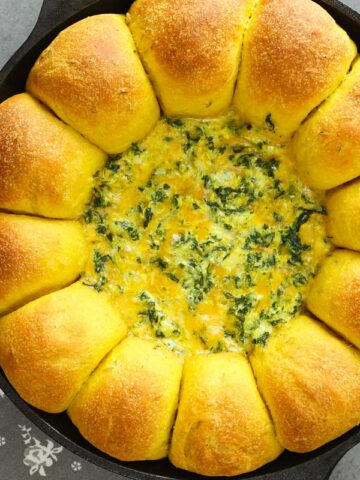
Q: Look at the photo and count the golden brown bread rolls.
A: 12